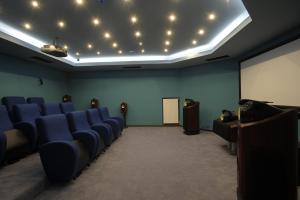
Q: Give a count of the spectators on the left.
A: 0